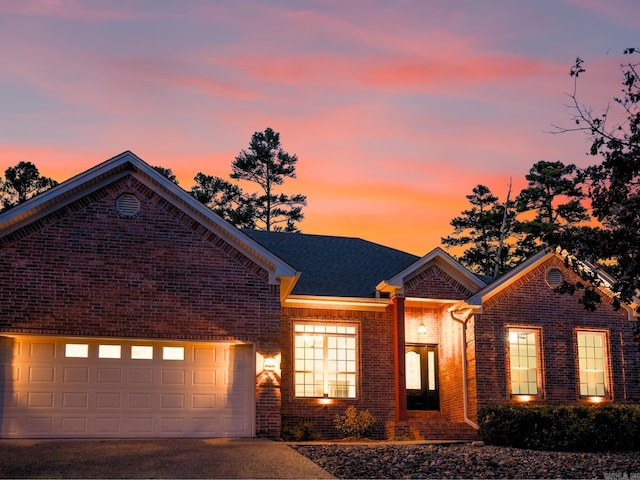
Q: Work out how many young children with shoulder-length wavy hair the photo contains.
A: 0